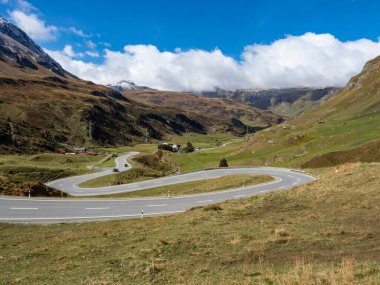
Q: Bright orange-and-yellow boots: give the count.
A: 0